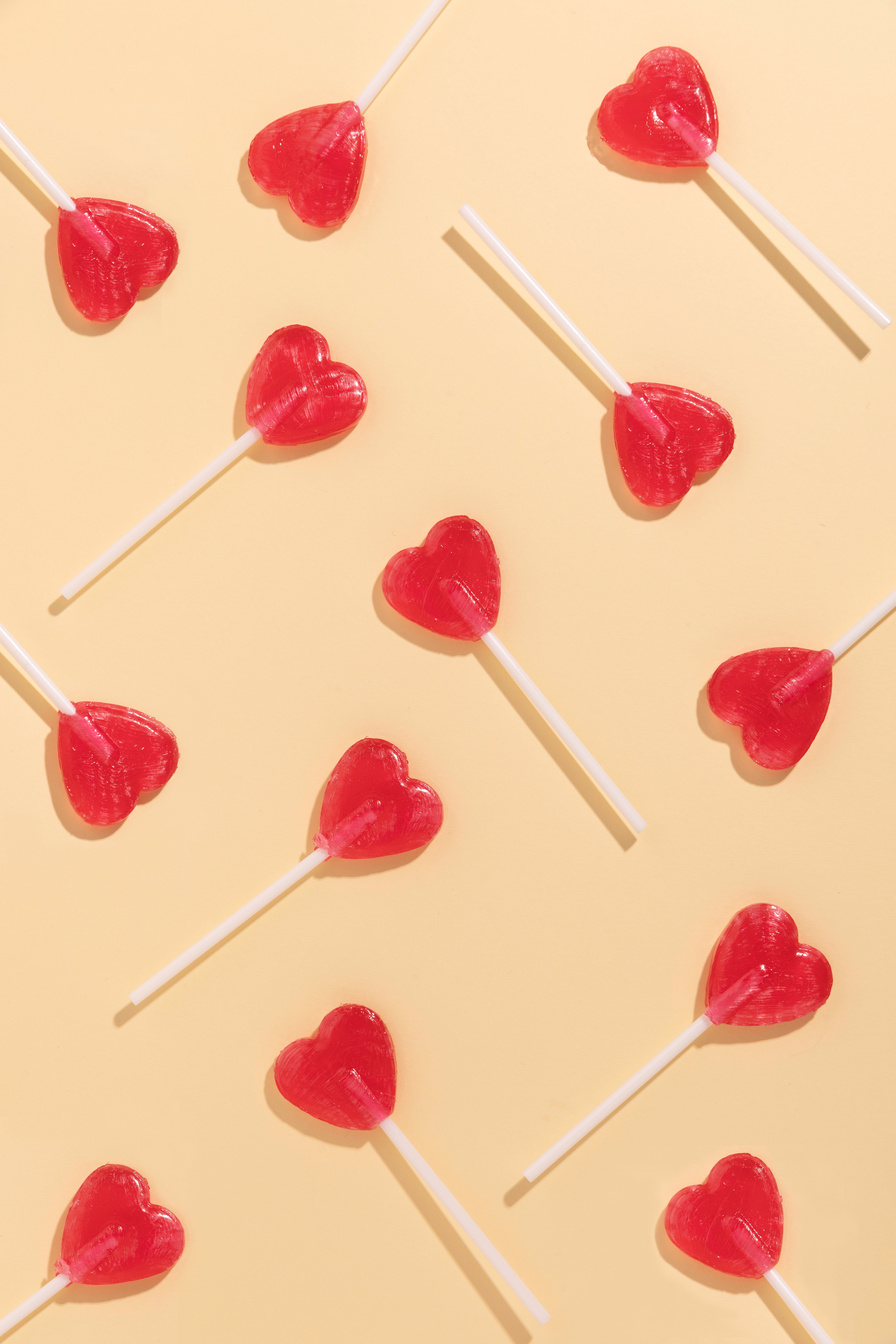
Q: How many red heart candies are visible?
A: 13